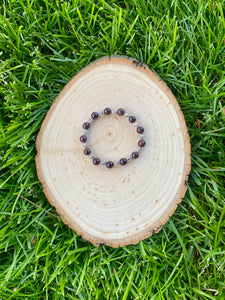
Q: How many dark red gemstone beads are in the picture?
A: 13